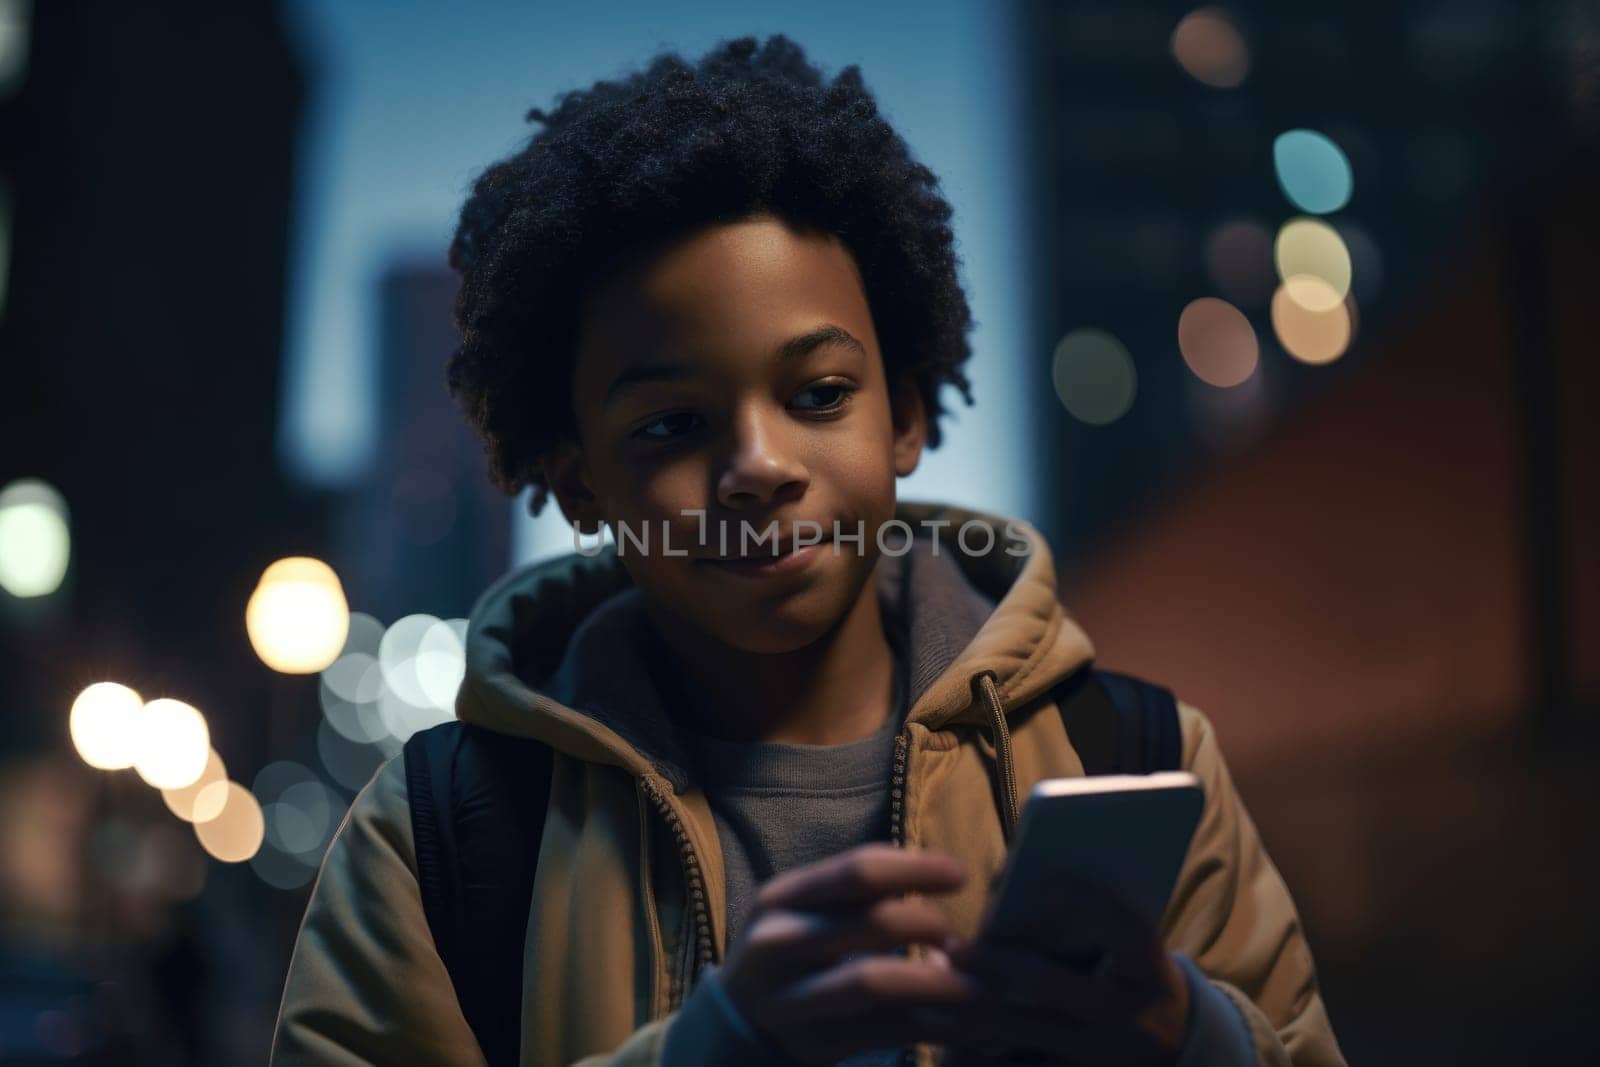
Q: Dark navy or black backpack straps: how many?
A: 2